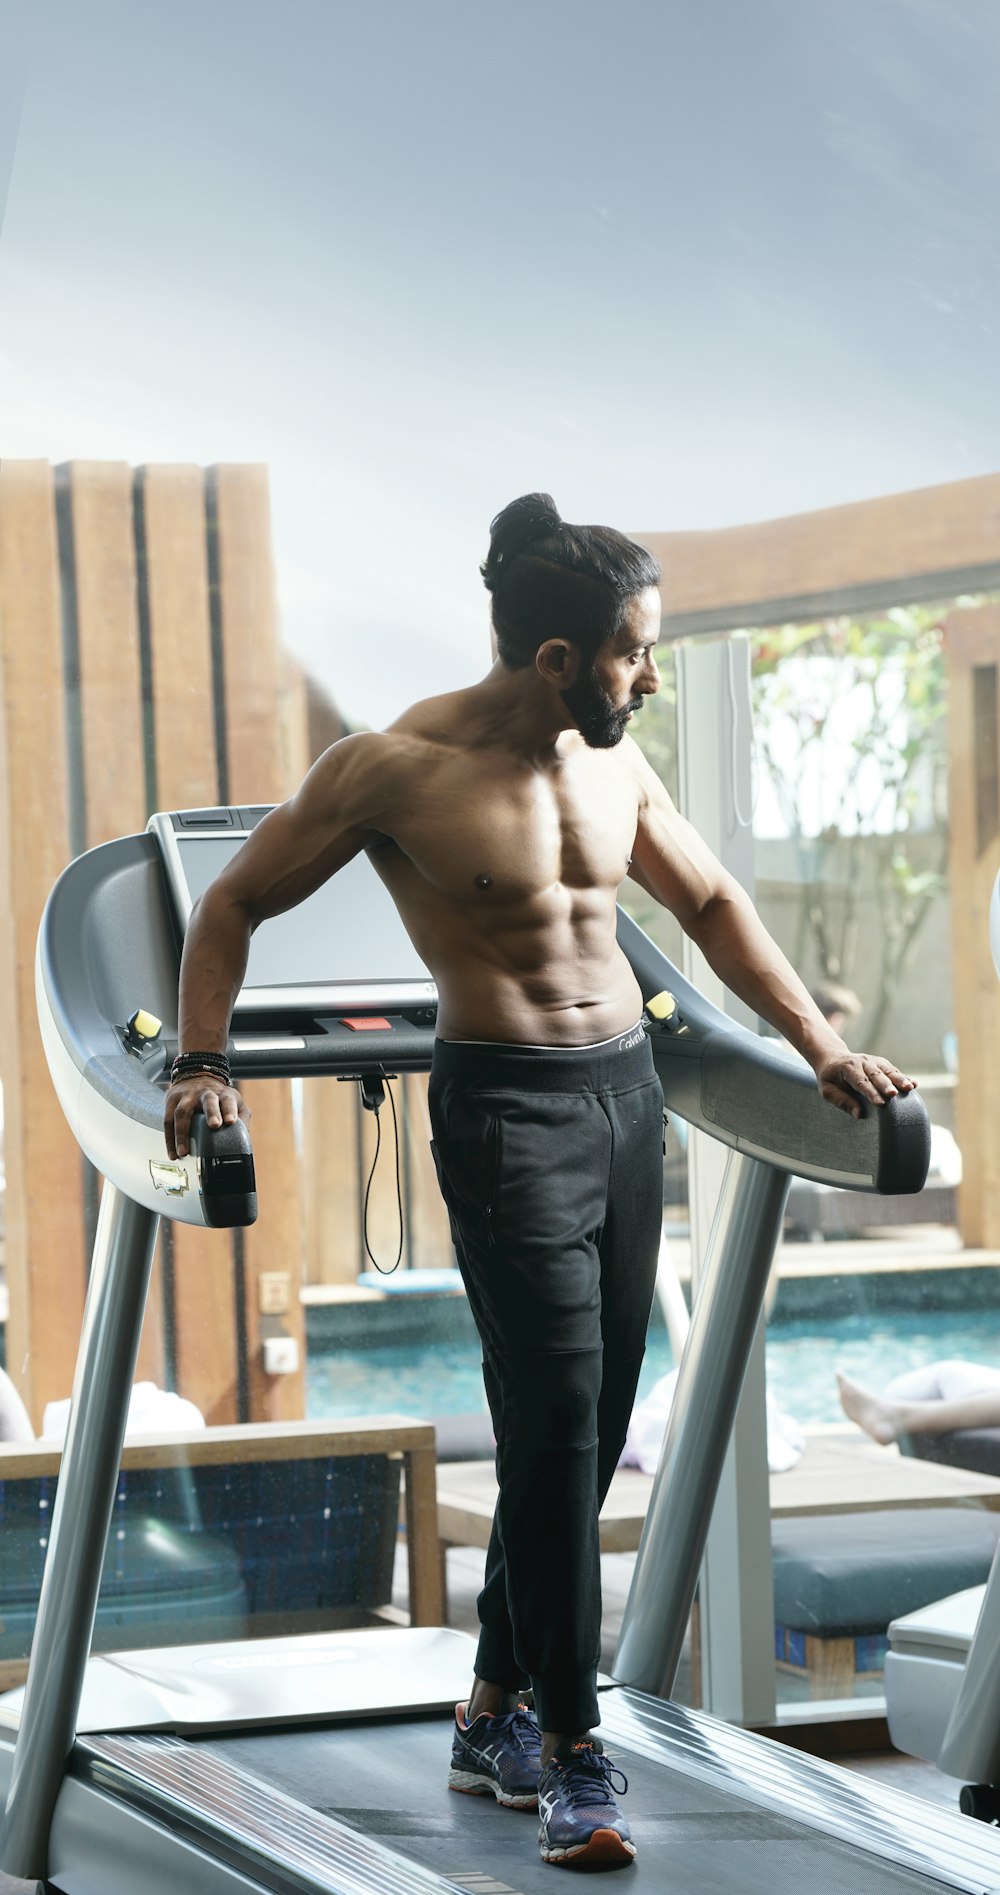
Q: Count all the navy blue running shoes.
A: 2